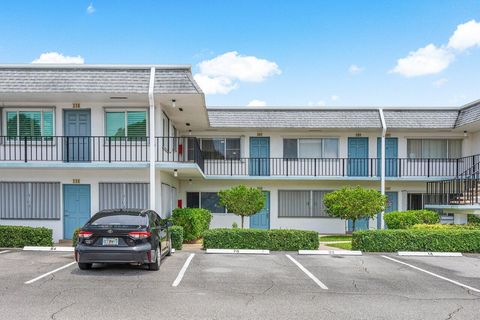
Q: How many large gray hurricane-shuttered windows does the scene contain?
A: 3